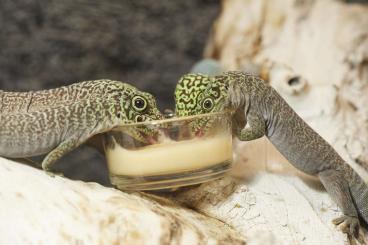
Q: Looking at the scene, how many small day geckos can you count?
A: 2